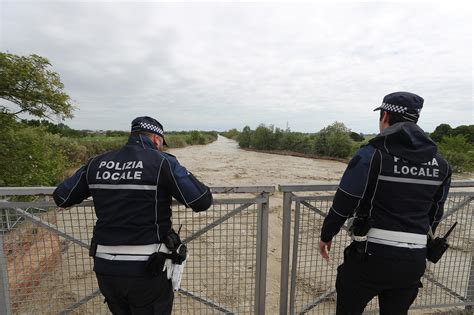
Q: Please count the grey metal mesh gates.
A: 2